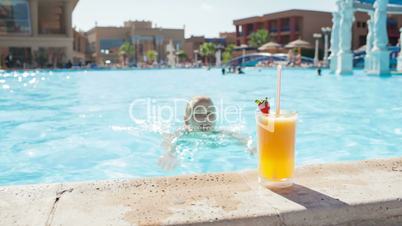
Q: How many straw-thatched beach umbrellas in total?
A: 2